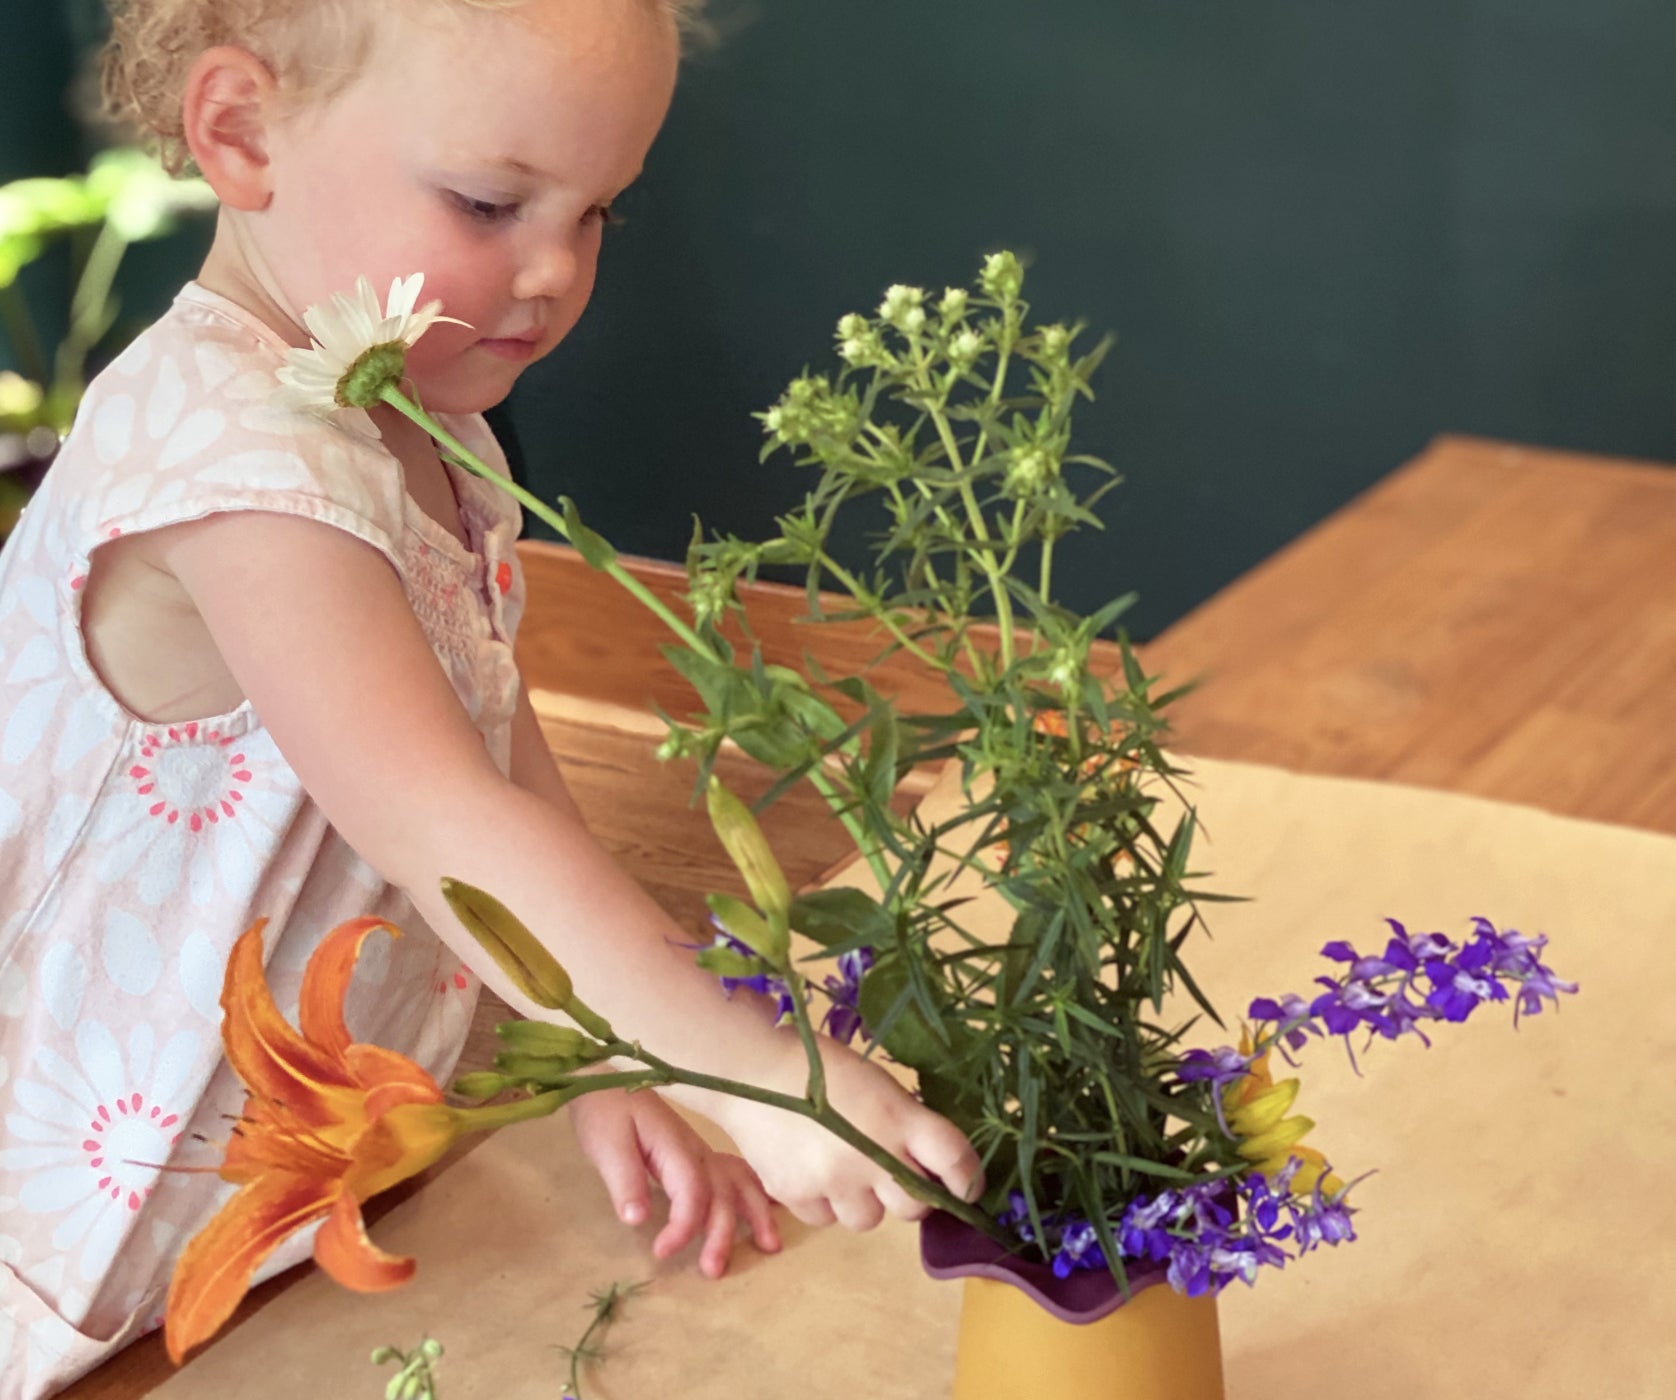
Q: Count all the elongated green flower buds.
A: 7